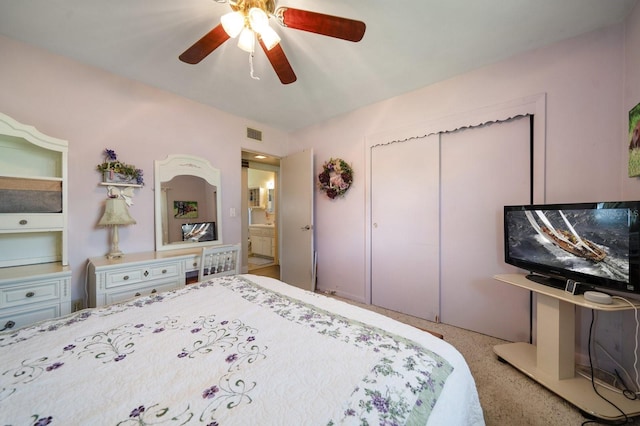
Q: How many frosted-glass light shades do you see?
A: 4